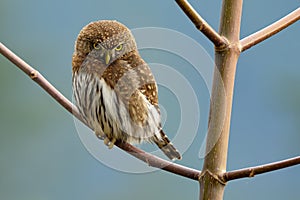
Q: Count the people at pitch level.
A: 0